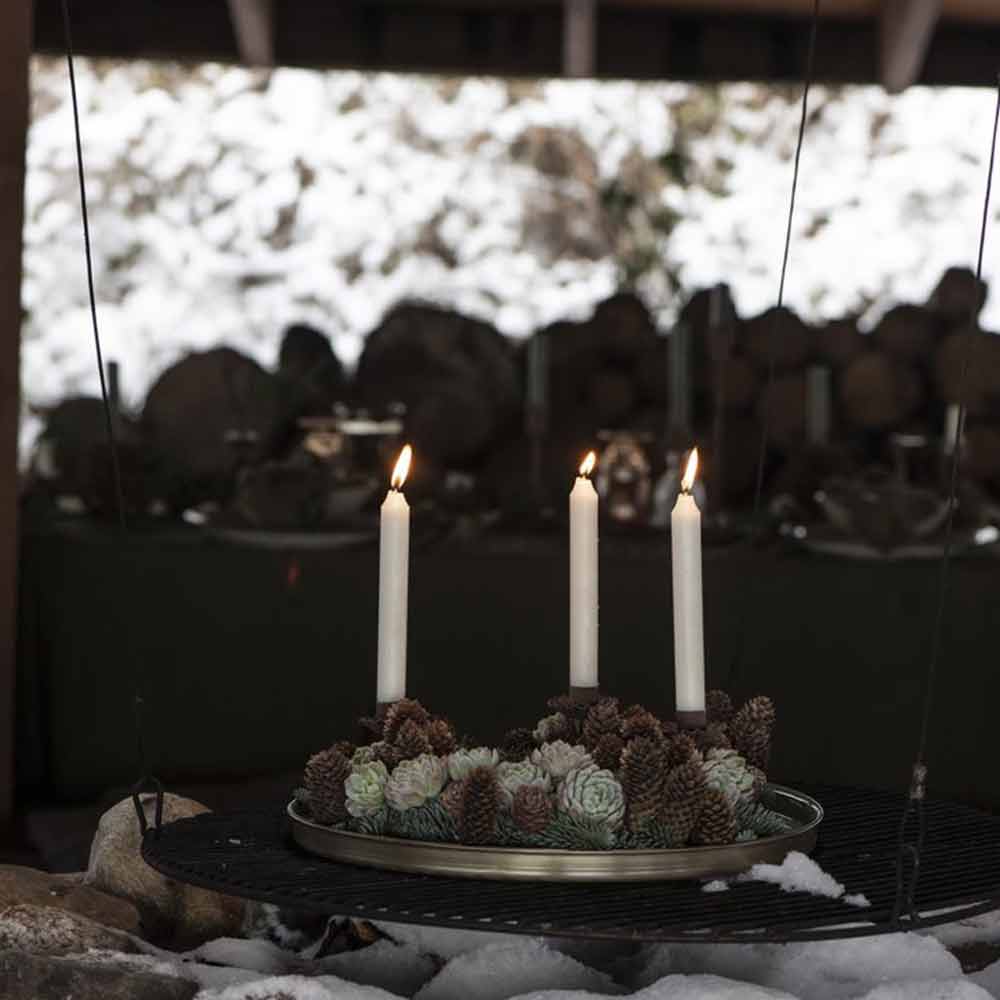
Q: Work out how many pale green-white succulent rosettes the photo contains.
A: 7